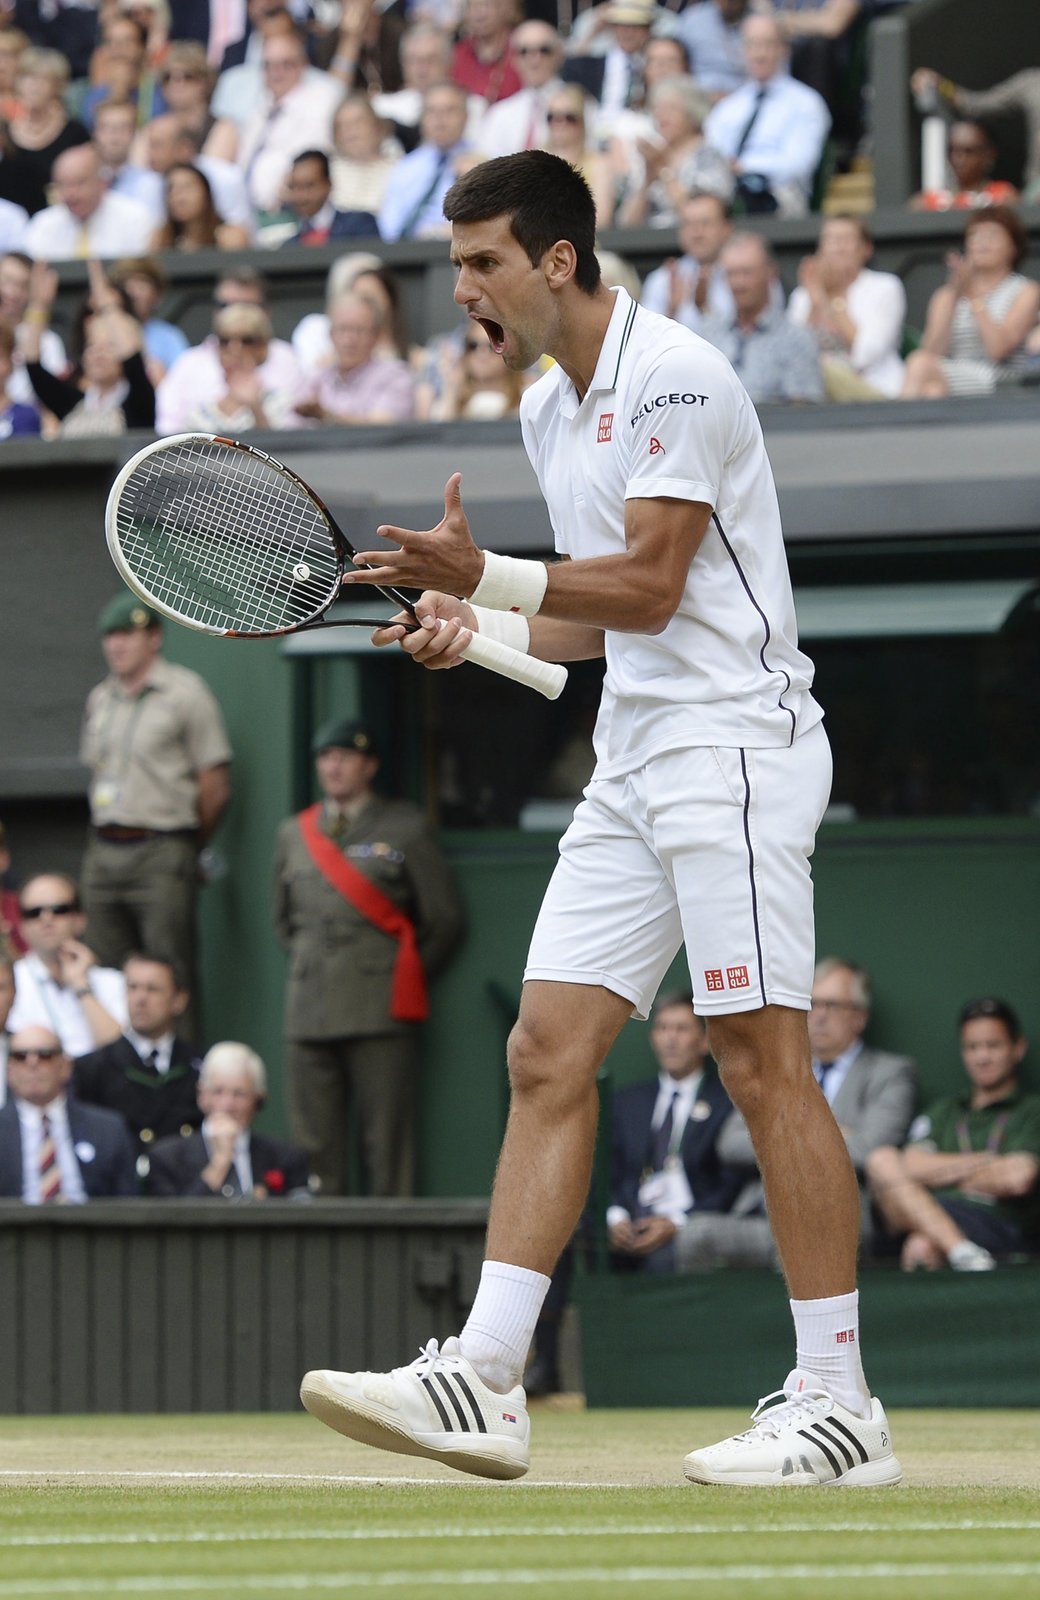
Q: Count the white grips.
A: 1